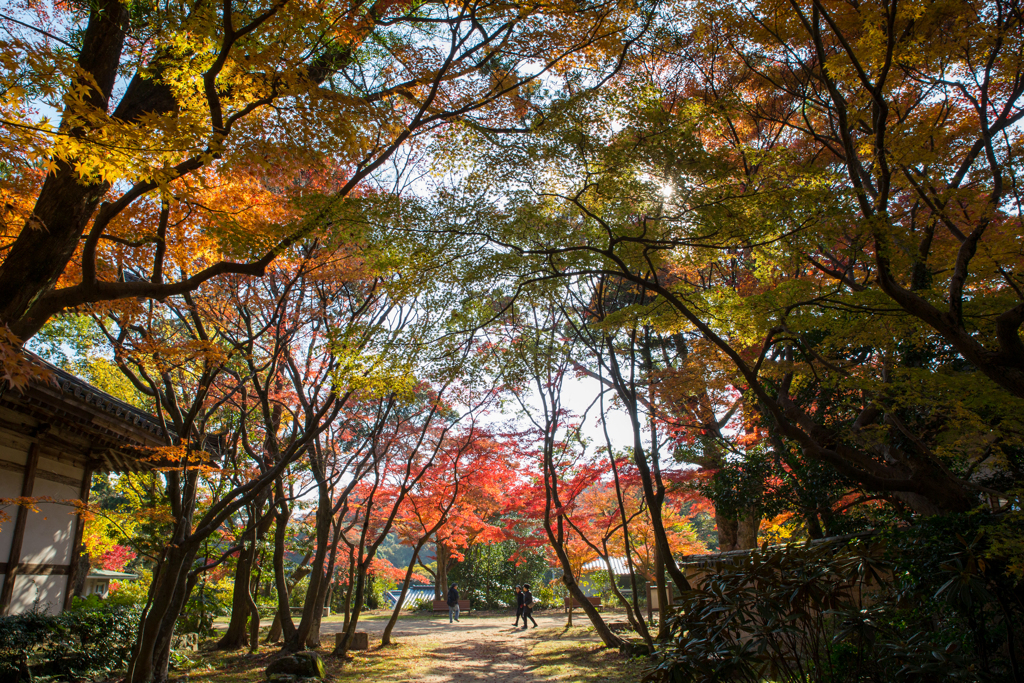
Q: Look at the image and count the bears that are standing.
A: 0